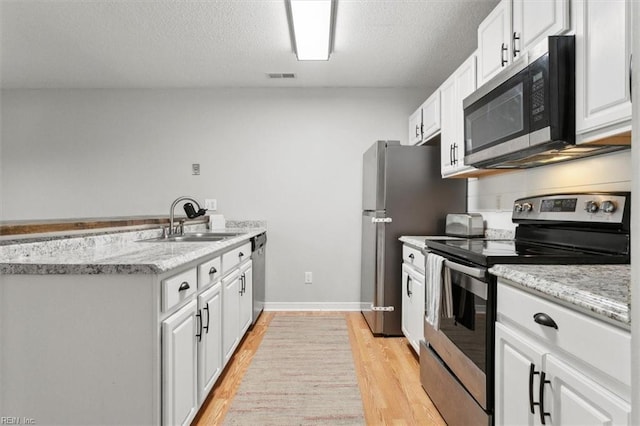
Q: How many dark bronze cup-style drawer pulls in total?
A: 5